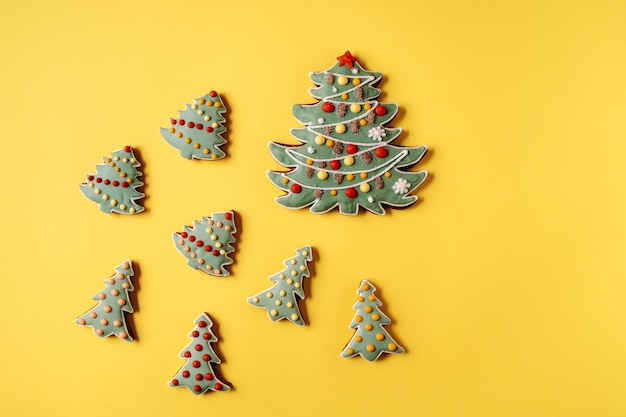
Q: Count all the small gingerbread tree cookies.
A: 7